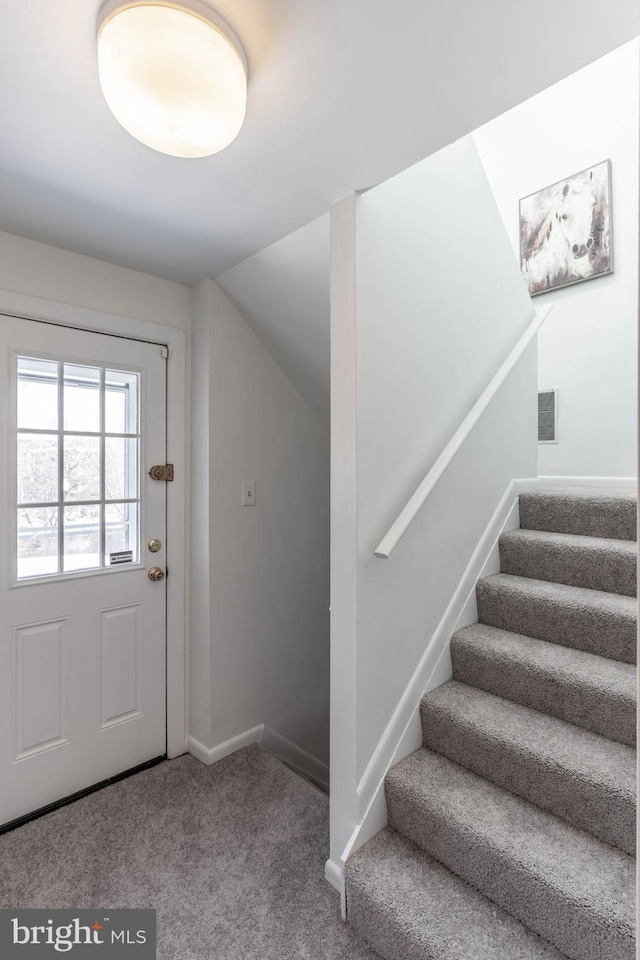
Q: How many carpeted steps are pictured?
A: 7